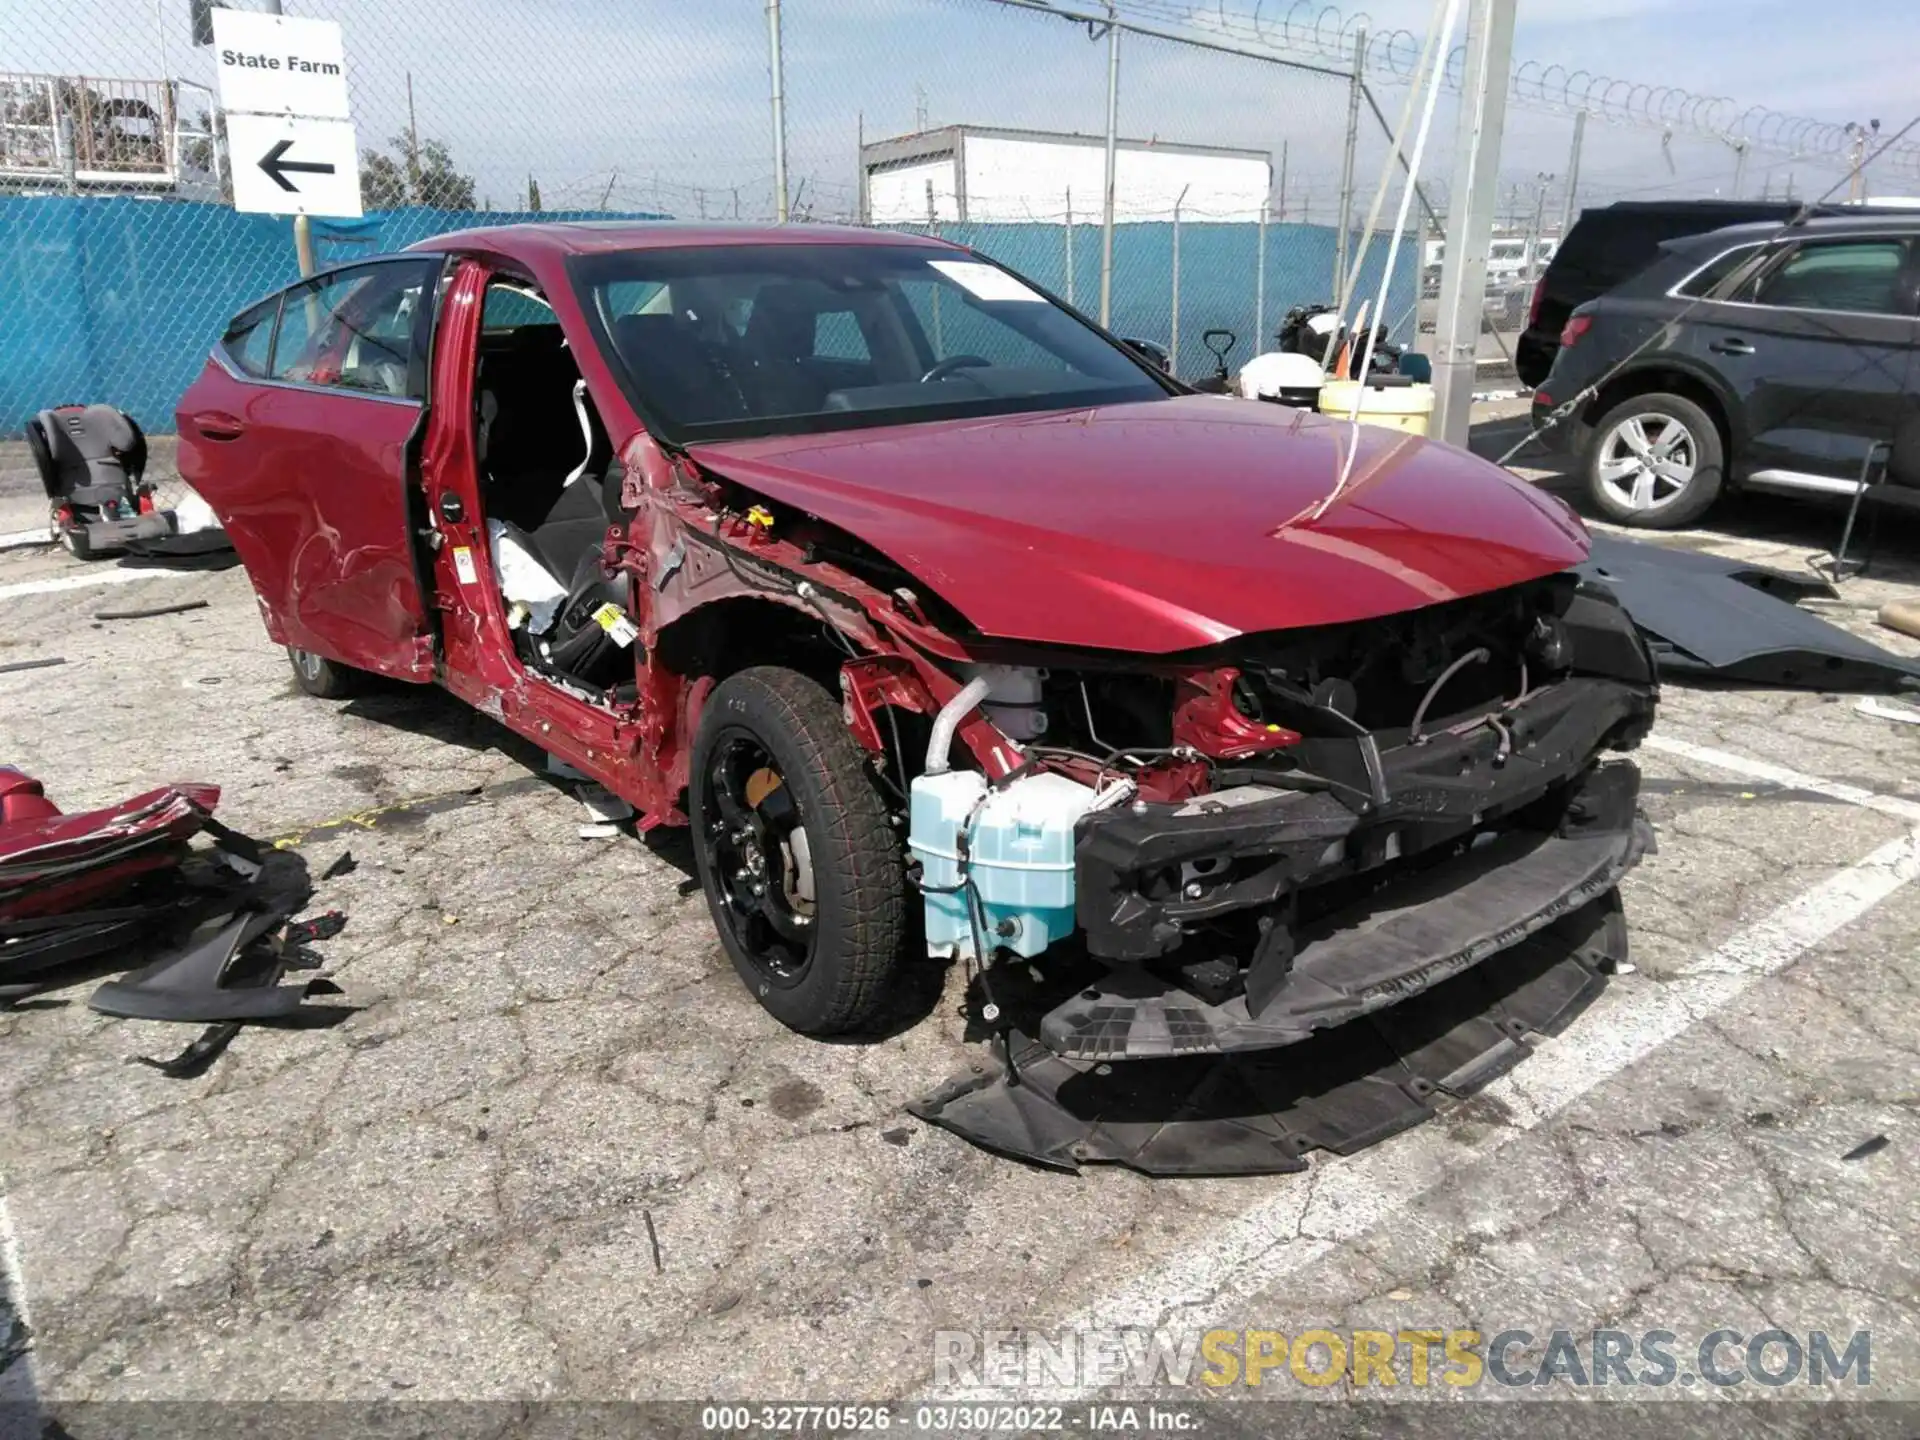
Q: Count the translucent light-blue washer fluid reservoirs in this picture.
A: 1